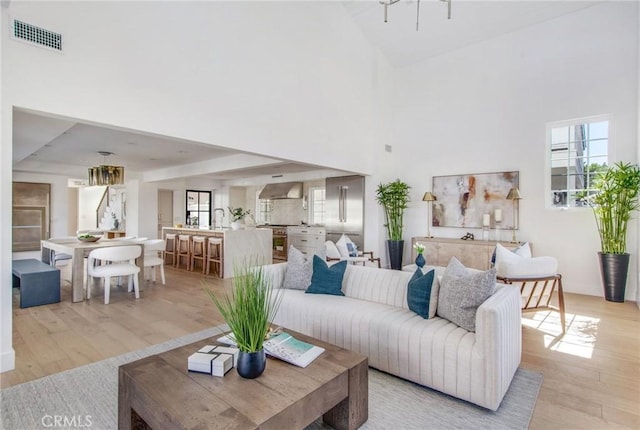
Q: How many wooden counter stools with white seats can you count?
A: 4